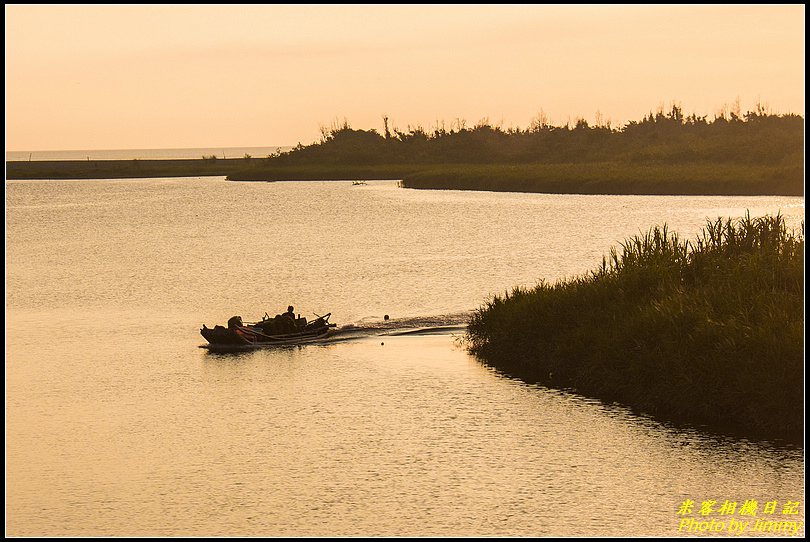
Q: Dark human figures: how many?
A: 1